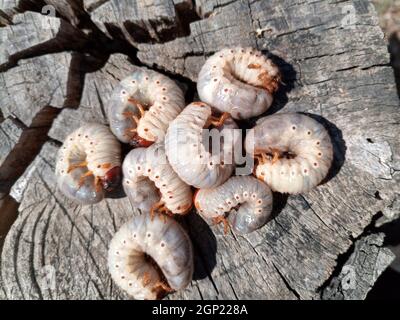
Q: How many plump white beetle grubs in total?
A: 8